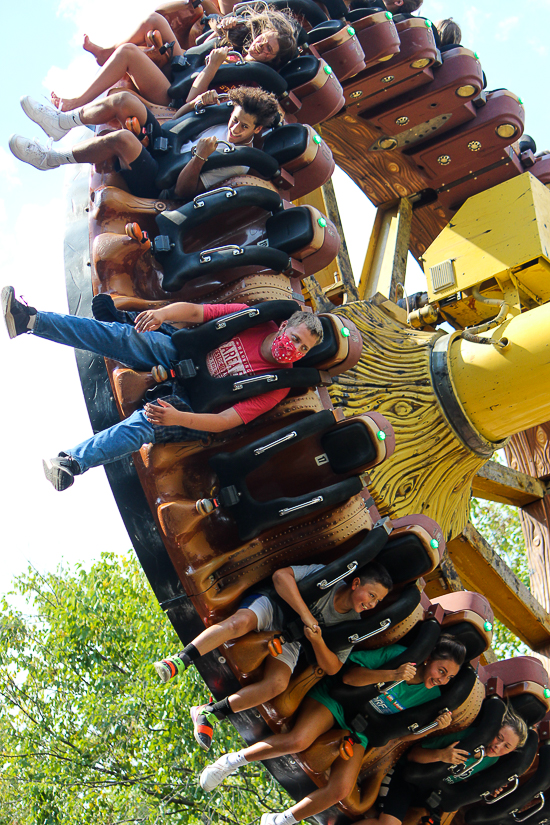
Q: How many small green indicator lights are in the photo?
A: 13